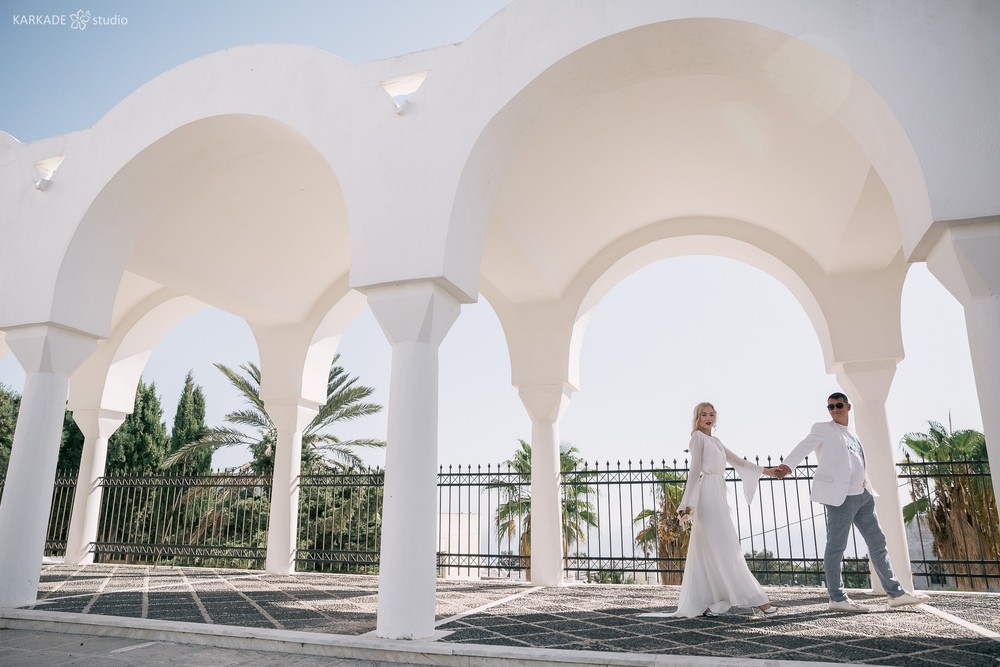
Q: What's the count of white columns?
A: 7